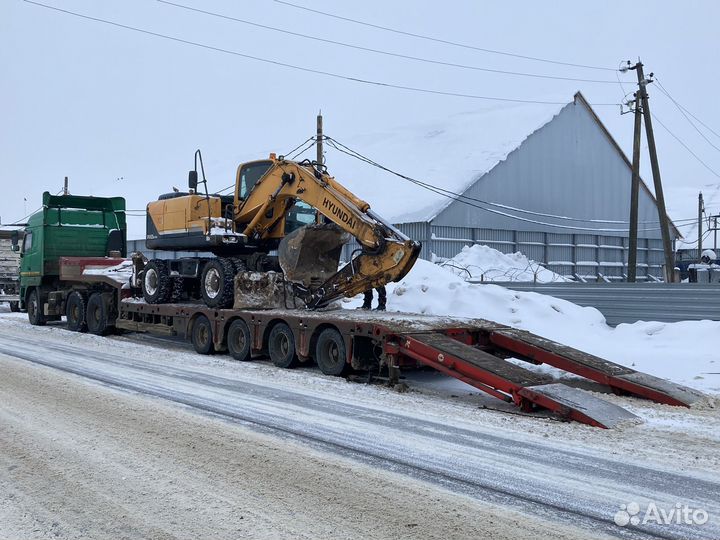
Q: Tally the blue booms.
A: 0